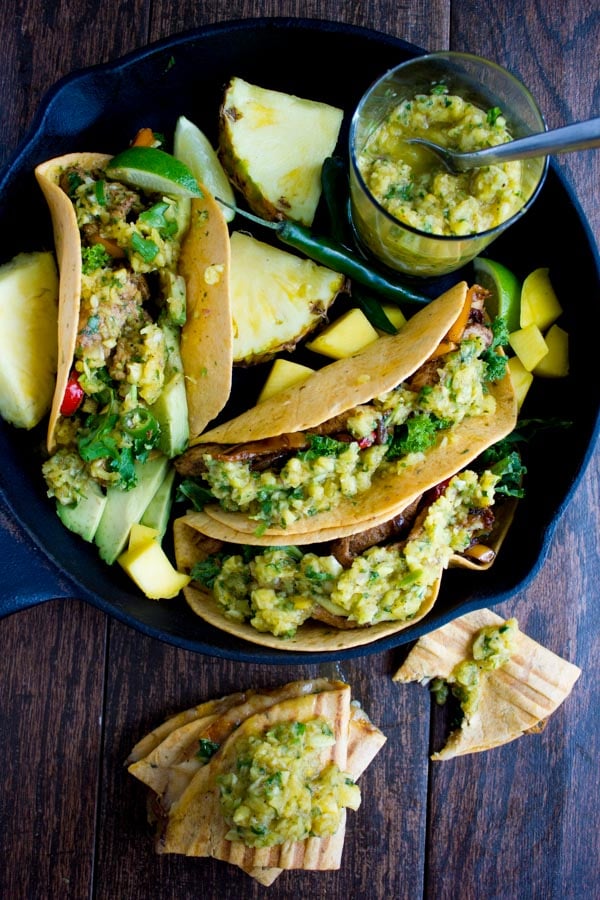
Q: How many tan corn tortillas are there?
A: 3